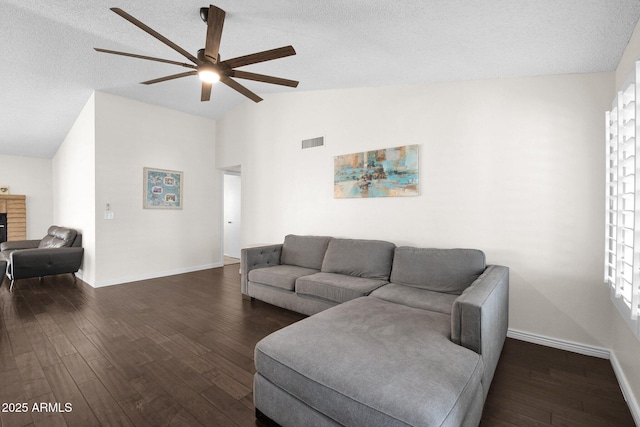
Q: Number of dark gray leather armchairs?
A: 1